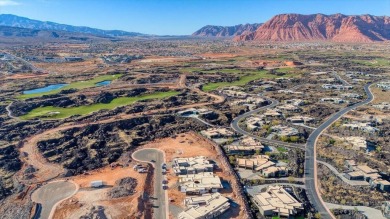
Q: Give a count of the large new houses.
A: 3